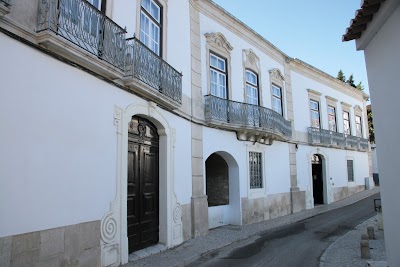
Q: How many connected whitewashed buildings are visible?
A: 3